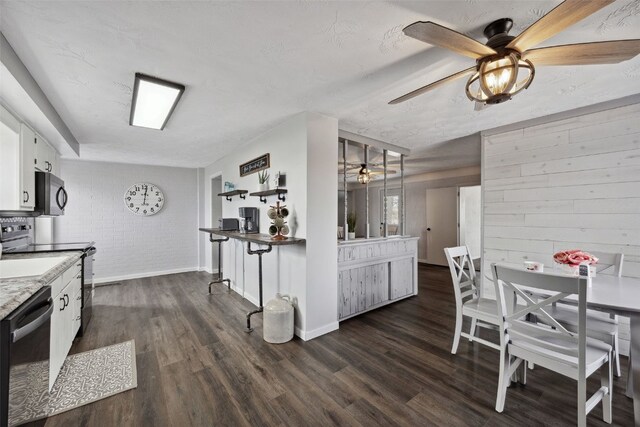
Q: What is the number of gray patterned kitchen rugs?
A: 1